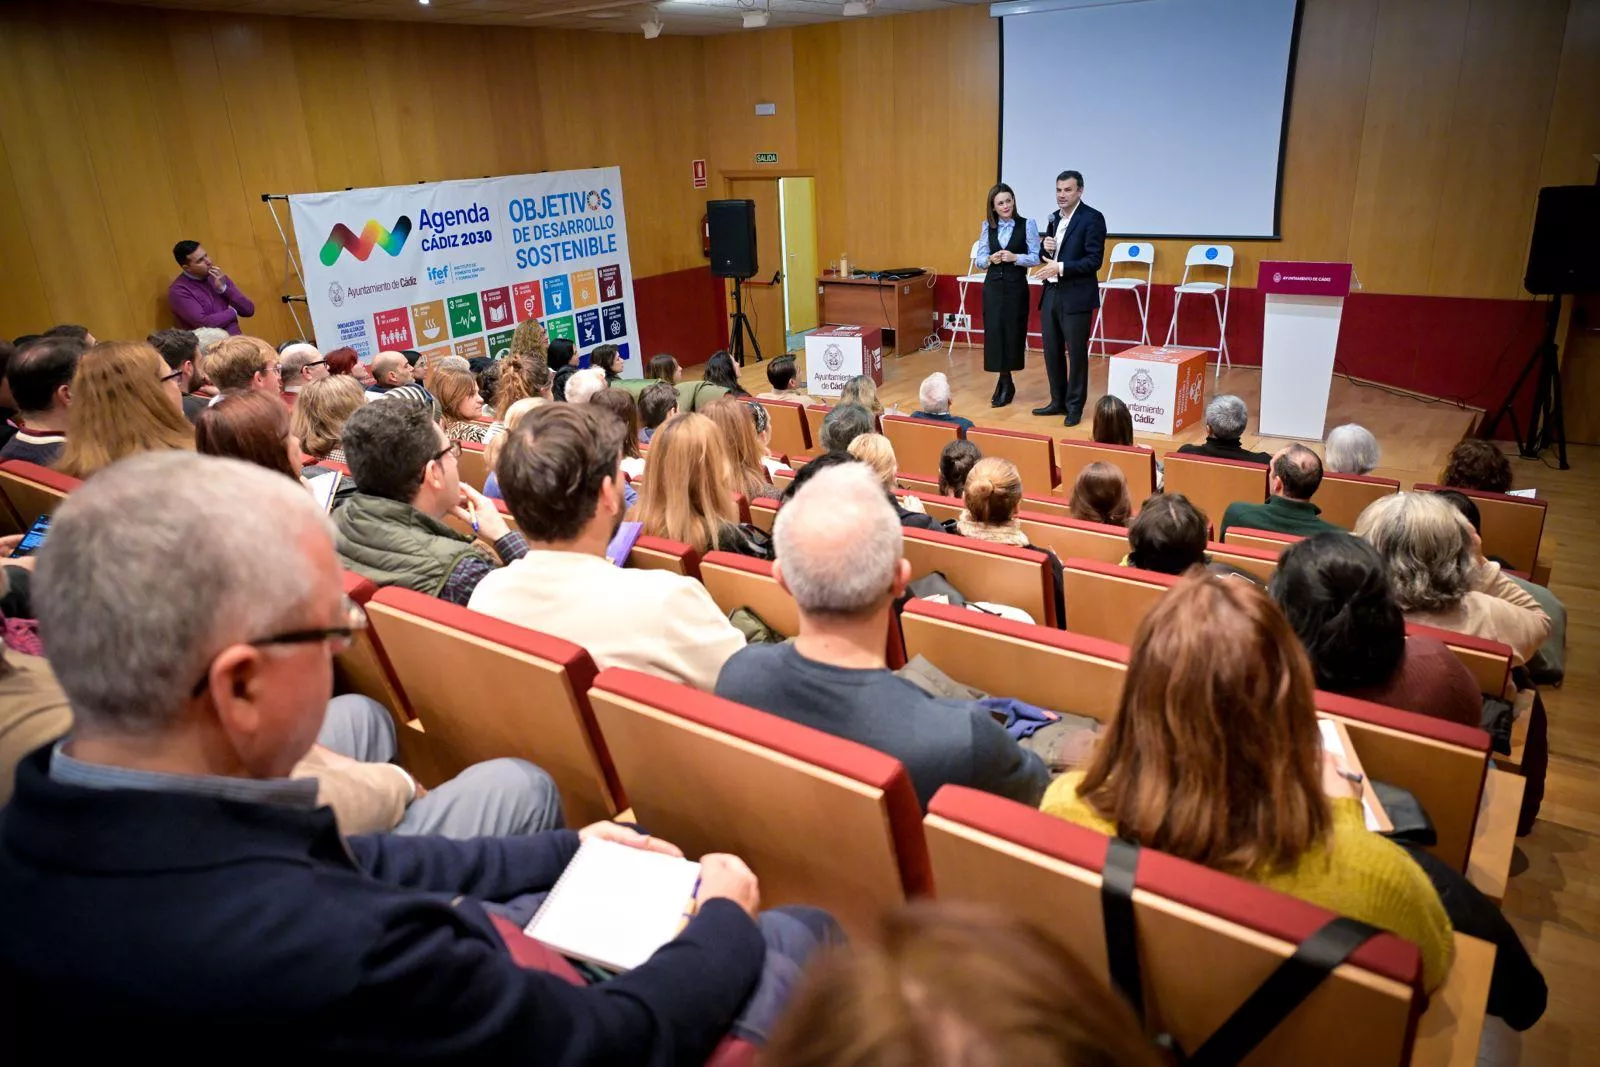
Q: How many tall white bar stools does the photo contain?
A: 4